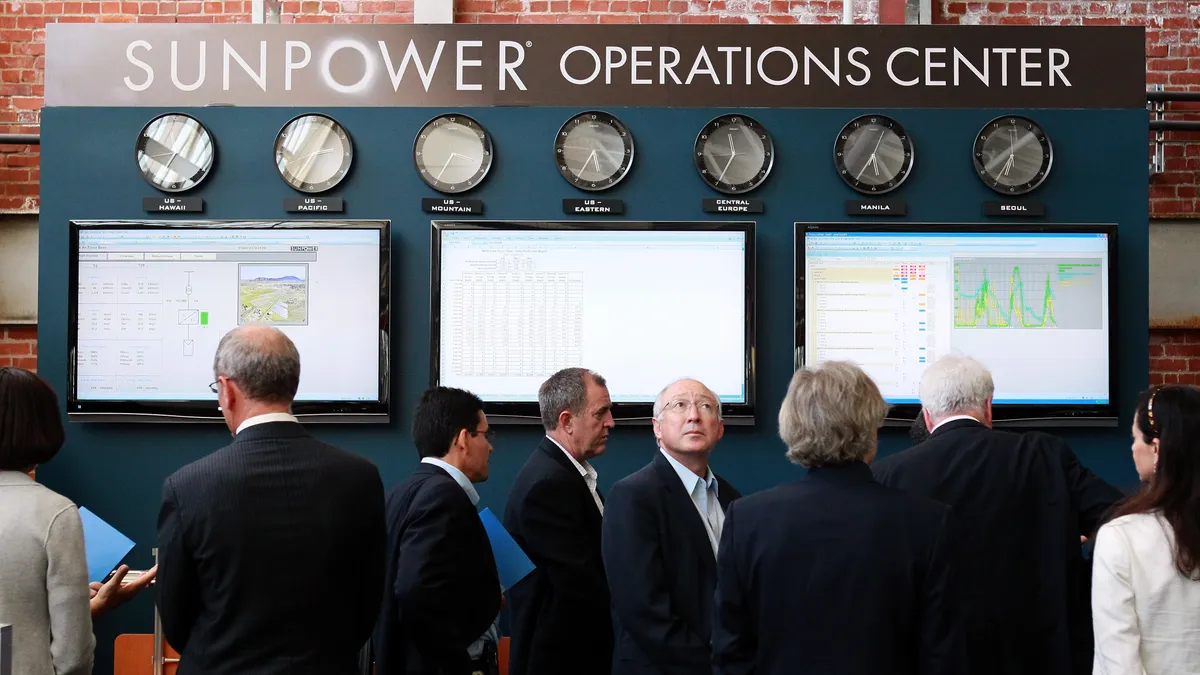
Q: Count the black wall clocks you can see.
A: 7